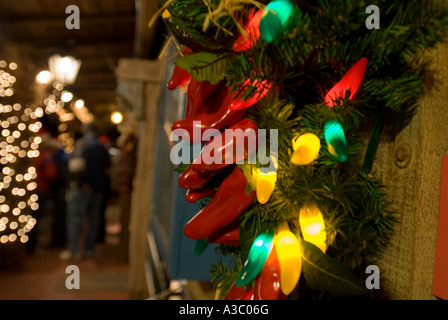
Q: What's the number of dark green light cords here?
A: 1